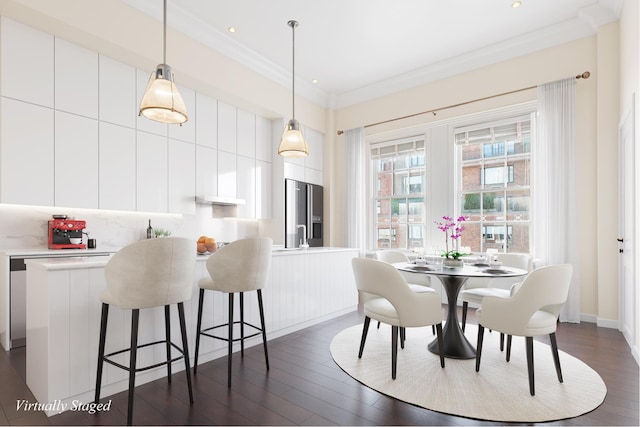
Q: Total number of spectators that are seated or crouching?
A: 0